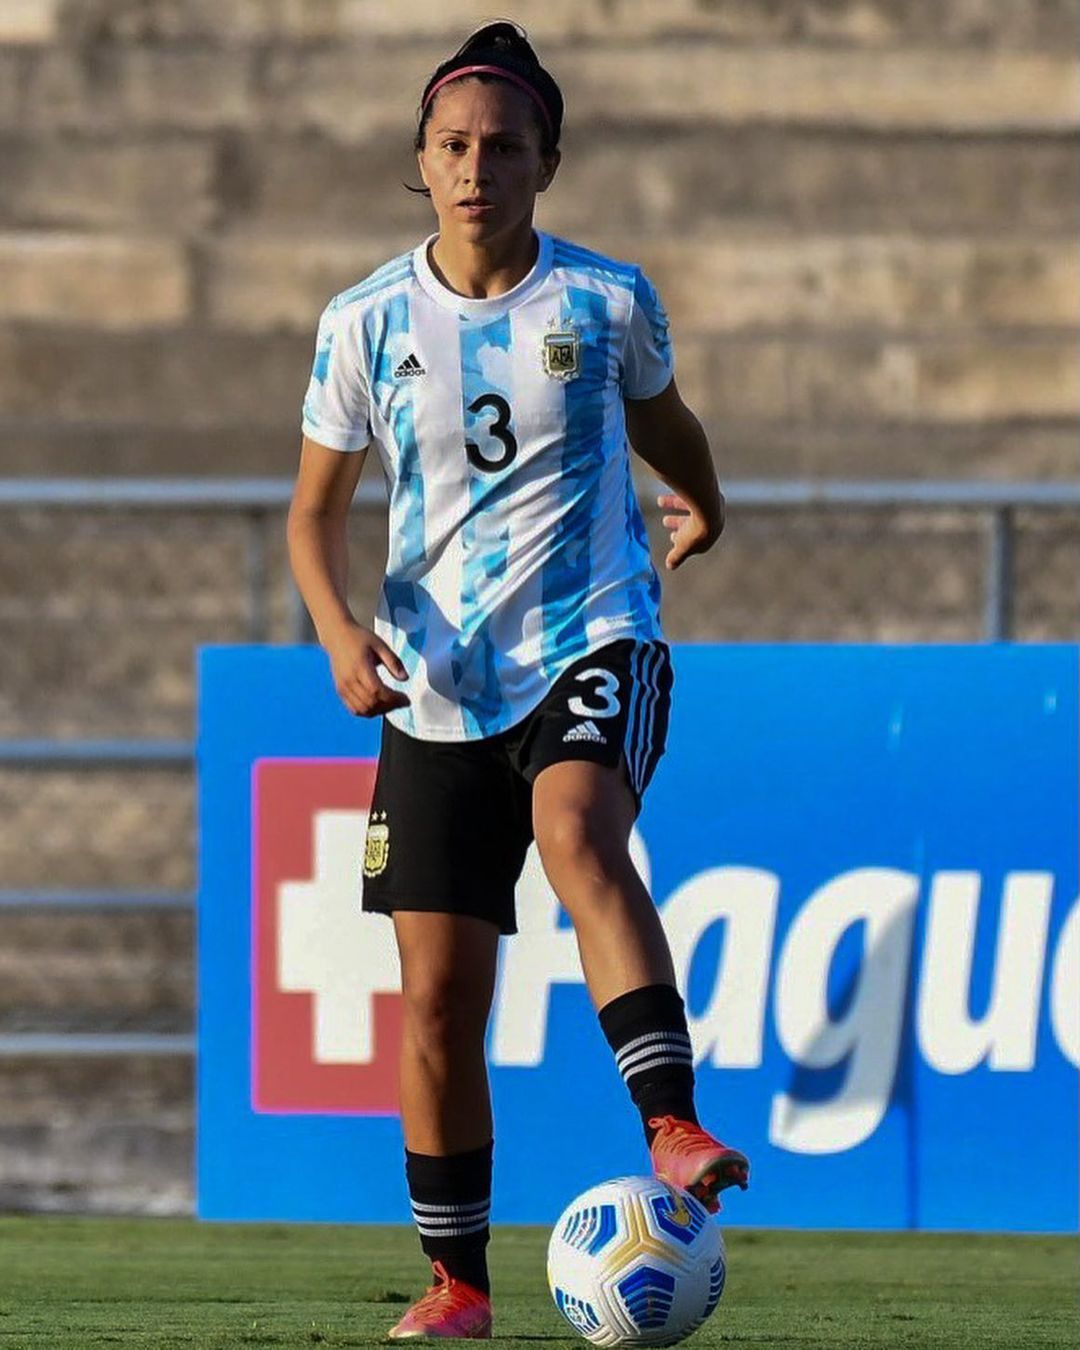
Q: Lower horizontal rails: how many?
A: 3